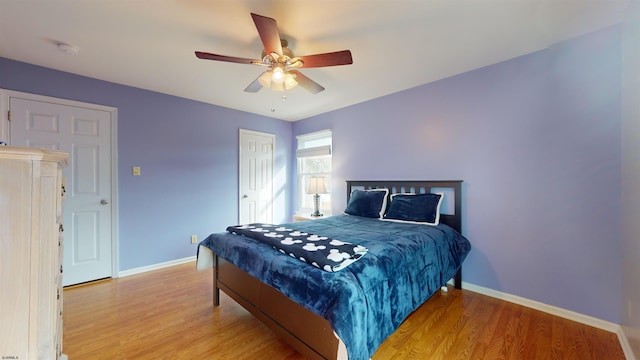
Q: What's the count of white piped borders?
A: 2